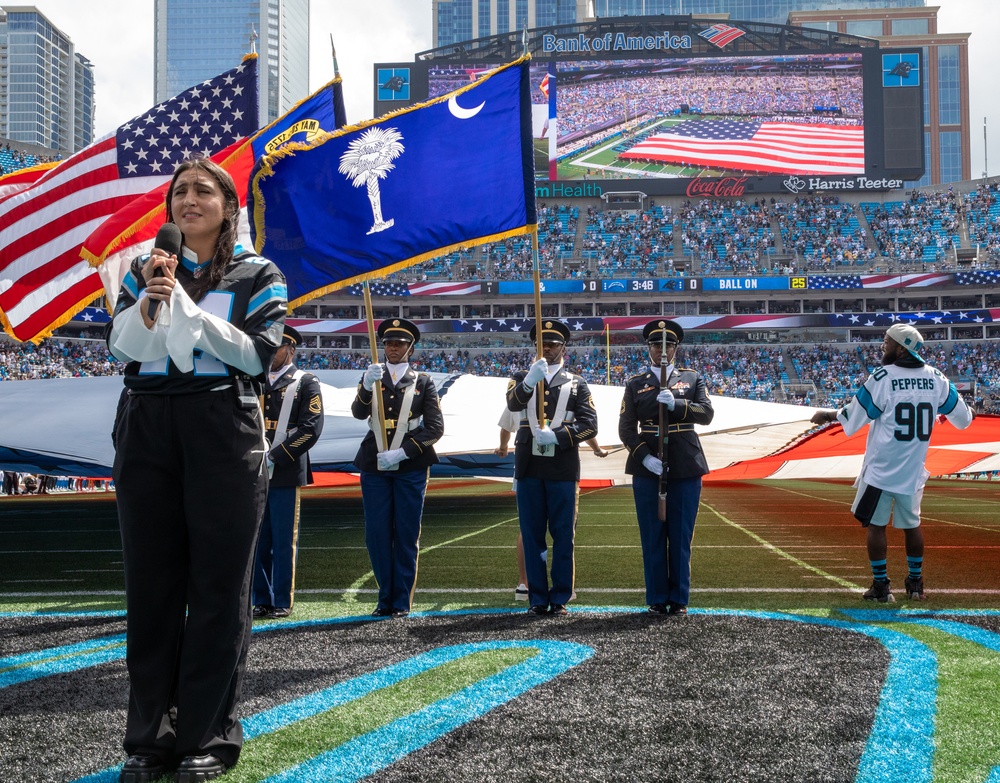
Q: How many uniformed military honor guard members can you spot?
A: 4